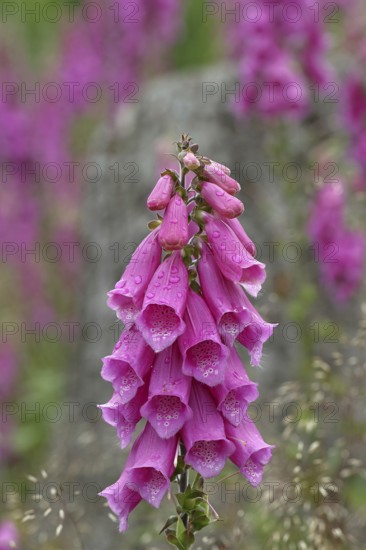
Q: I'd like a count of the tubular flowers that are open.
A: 14